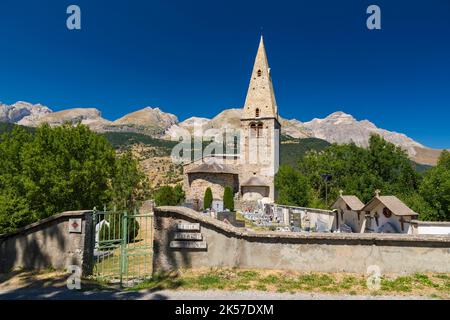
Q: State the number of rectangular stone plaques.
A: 3